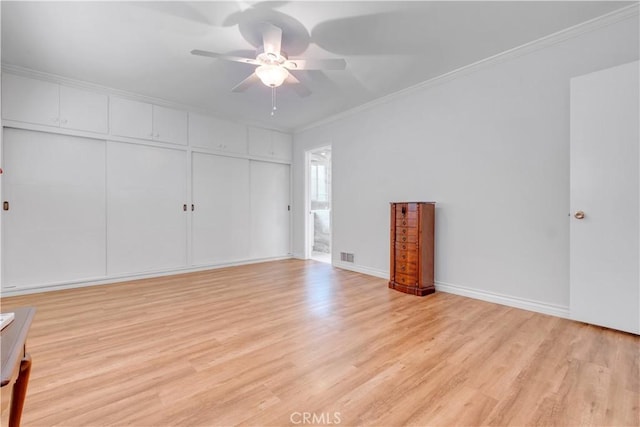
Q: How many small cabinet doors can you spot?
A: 8